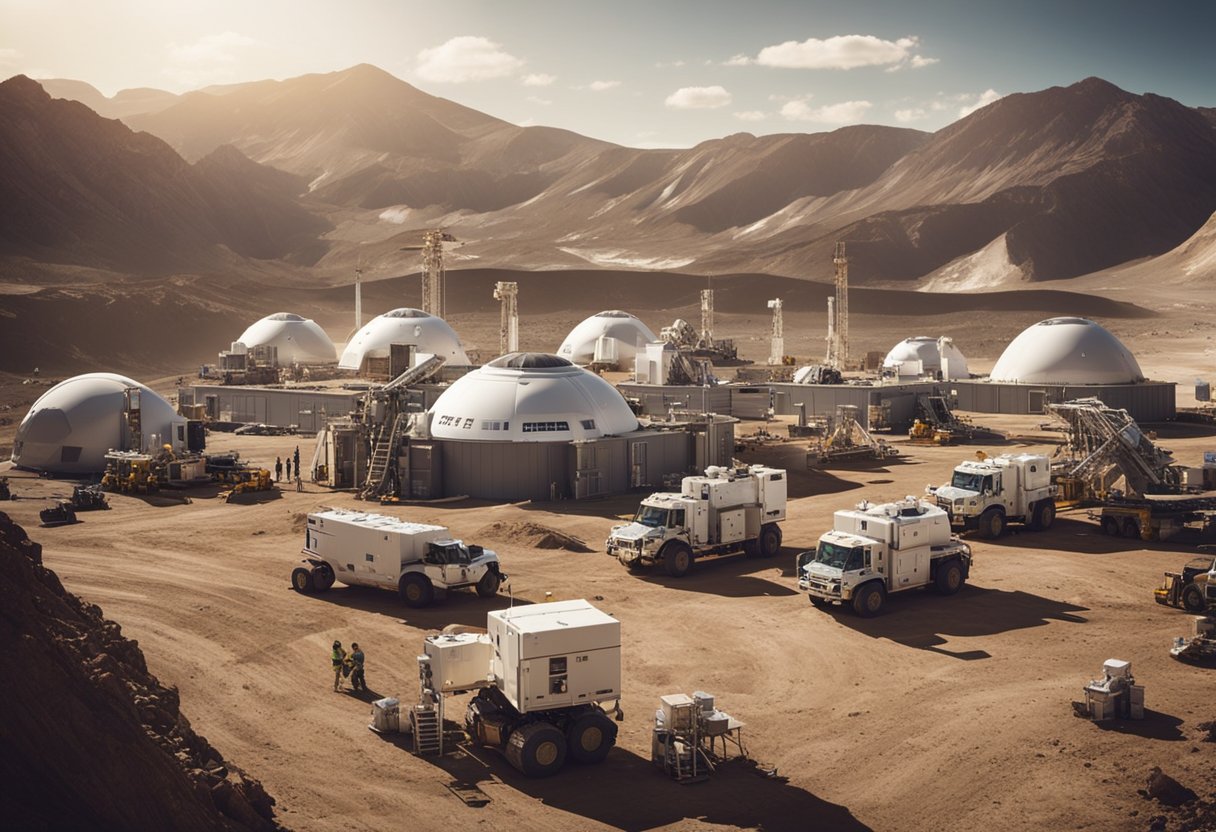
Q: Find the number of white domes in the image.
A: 7